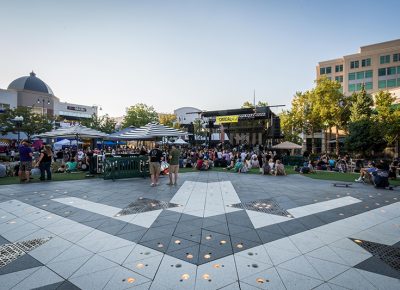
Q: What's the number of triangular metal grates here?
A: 4